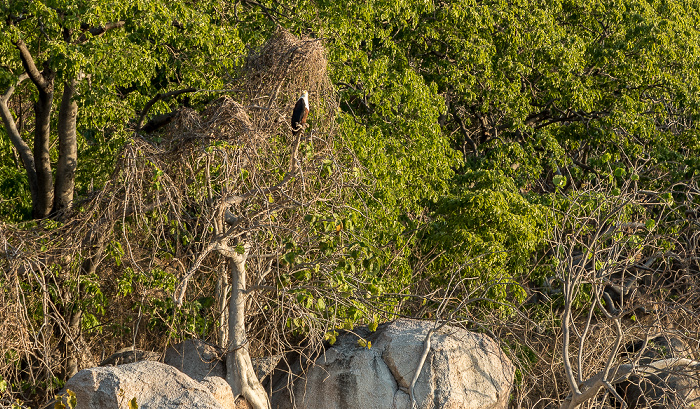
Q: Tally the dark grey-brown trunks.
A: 3